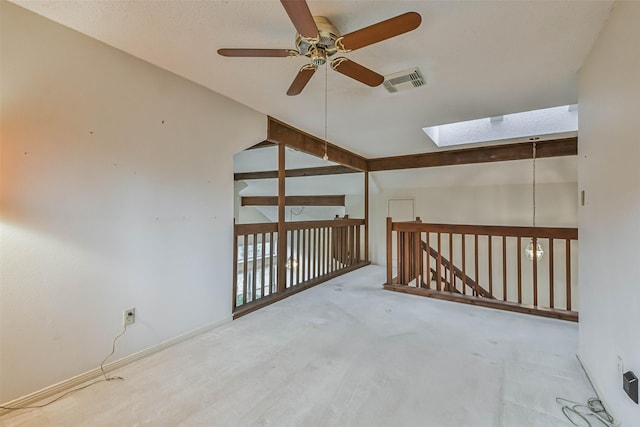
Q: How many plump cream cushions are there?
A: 0